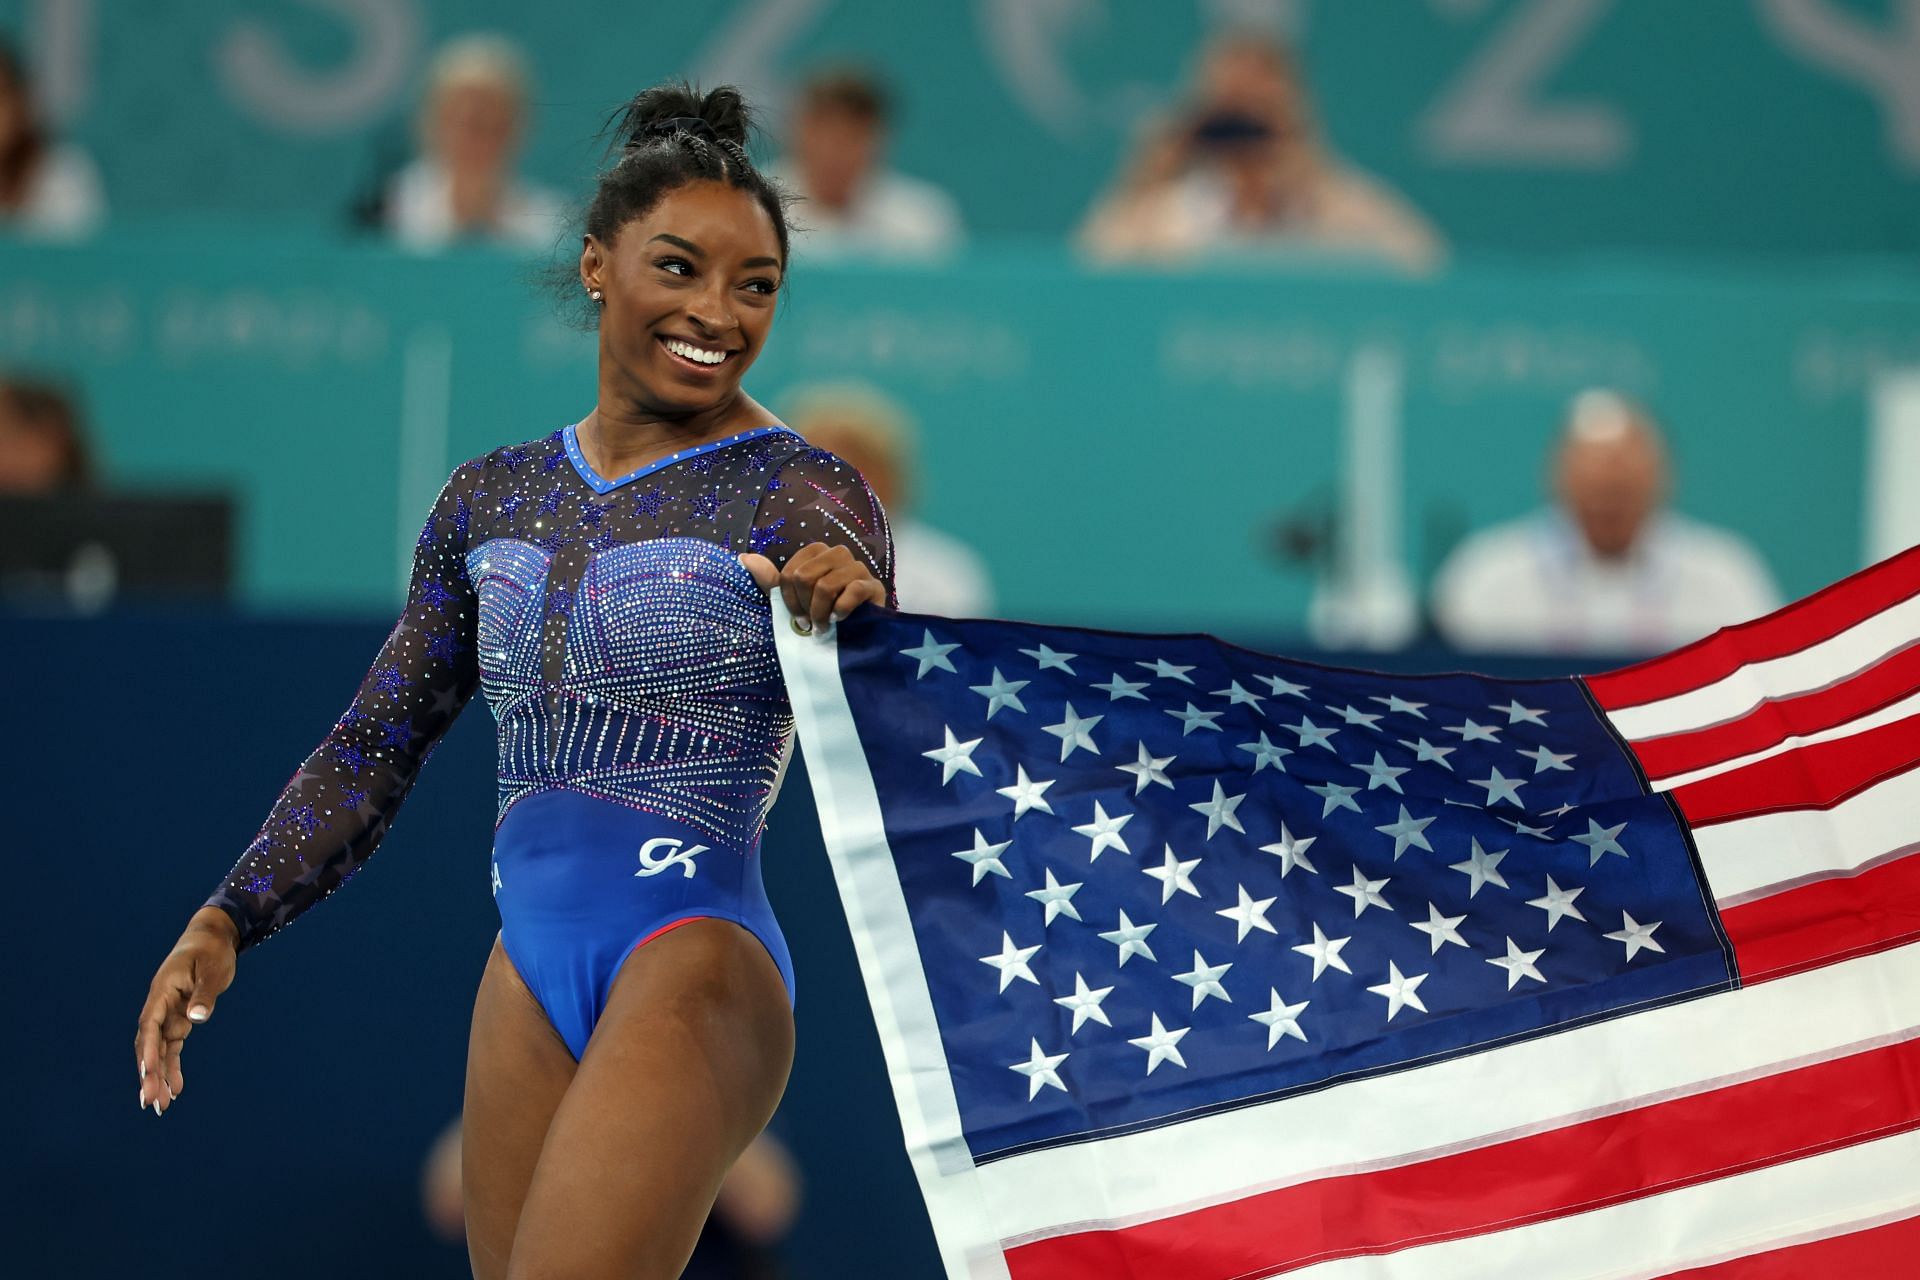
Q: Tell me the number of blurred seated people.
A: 7